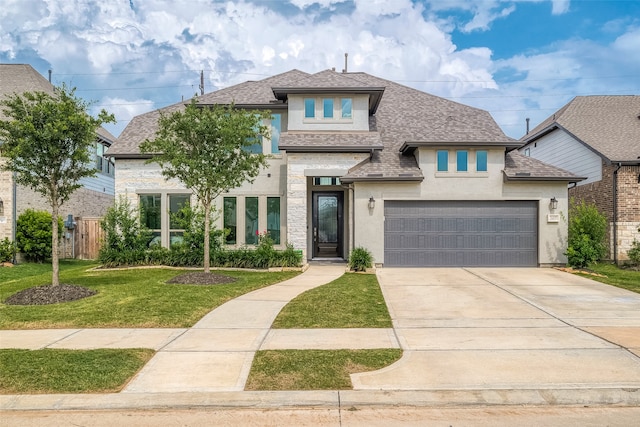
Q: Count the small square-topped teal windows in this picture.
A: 6